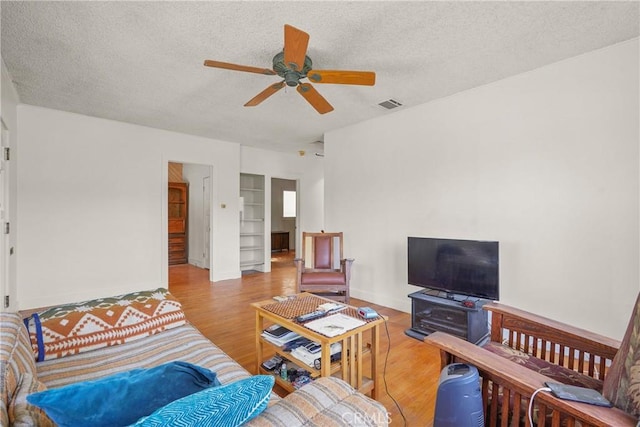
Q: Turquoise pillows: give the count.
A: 2